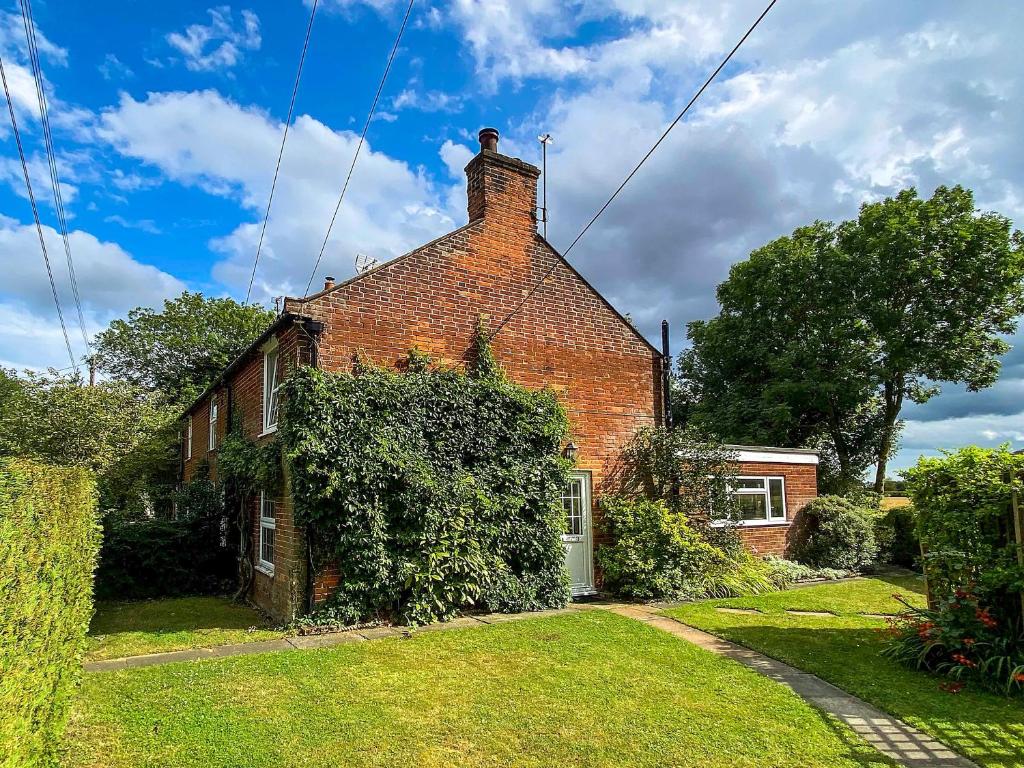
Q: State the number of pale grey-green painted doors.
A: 1